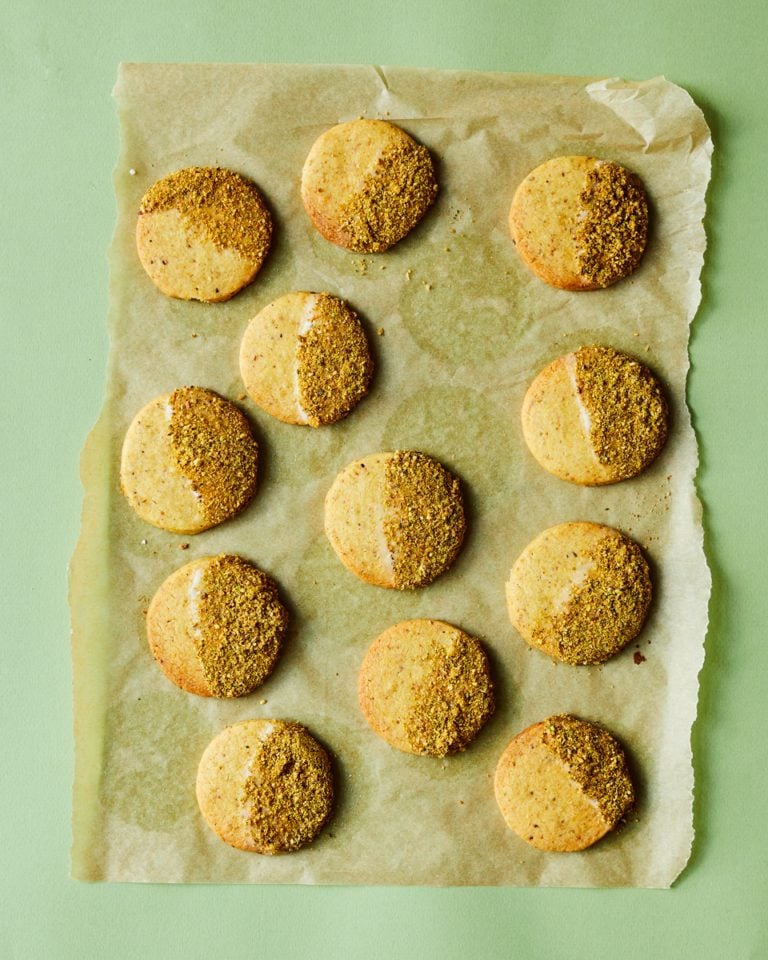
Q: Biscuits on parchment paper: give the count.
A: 12